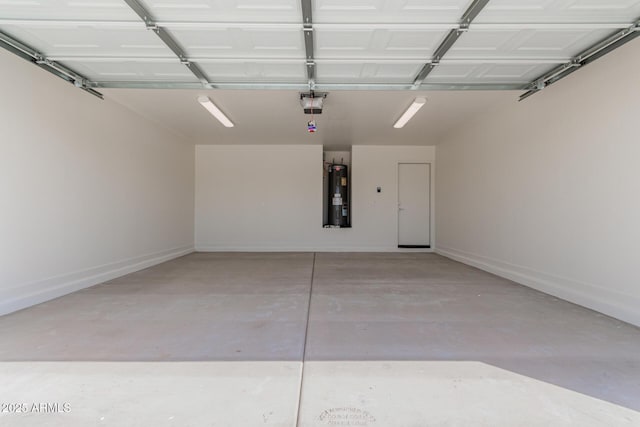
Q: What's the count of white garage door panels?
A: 12